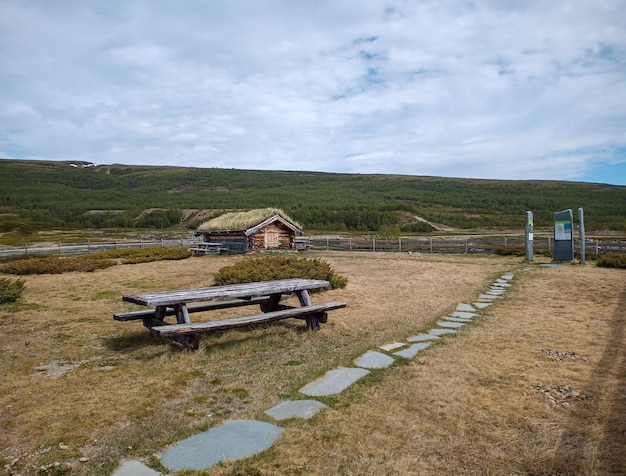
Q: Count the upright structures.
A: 3